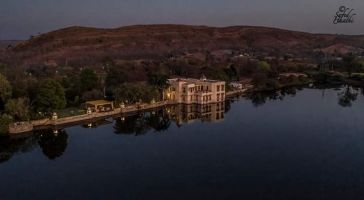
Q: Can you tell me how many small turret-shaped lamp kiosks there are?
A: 4